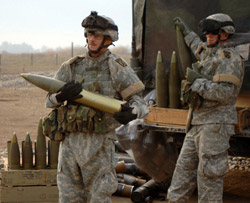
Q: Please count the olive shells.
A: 8